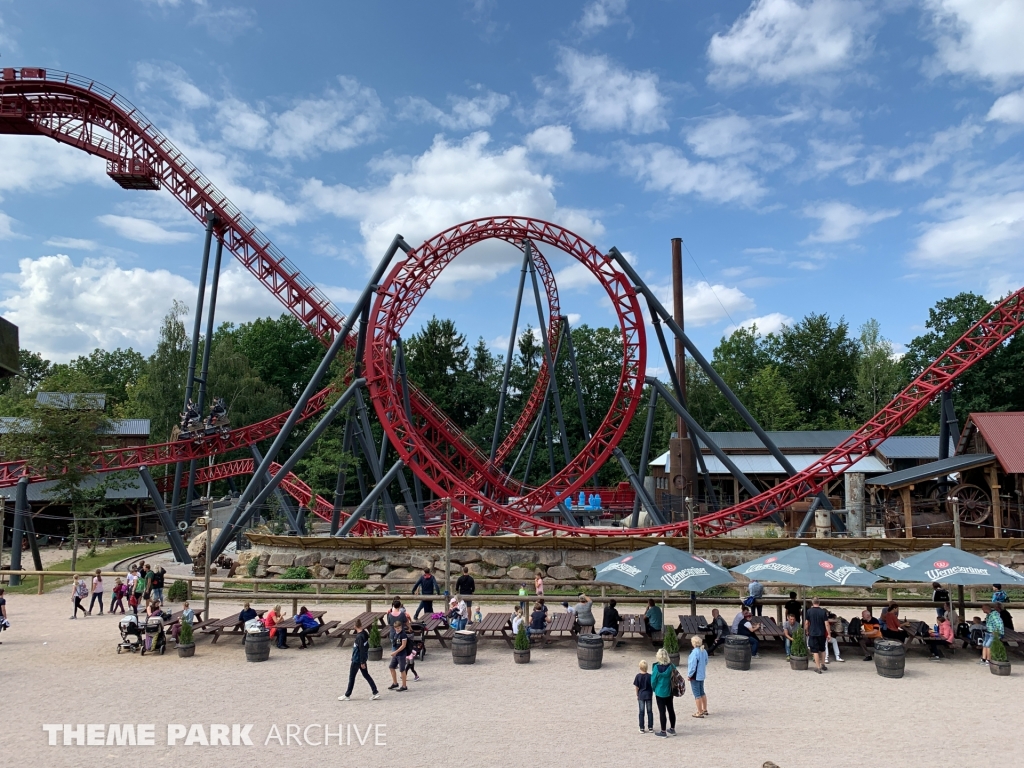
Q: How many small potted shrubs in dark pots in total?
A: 6